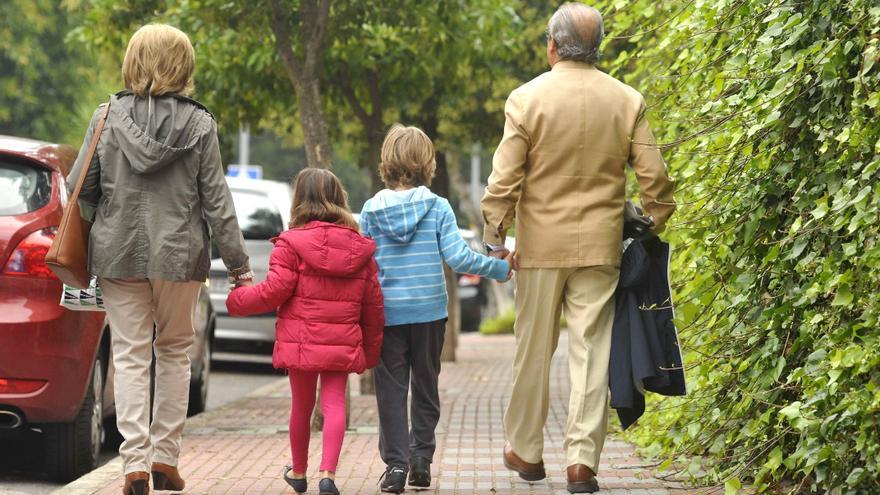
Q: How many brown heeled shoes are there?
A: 2